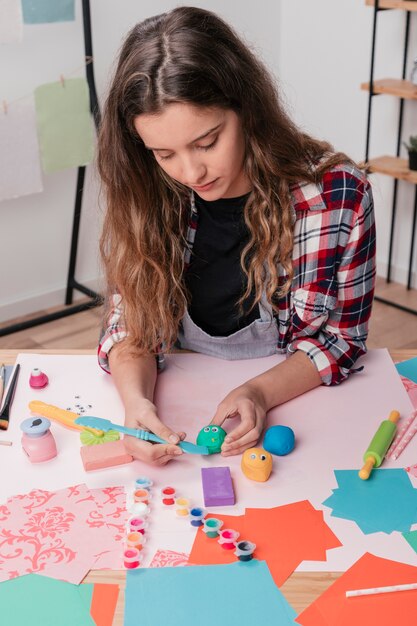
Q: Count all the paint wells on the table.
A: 12